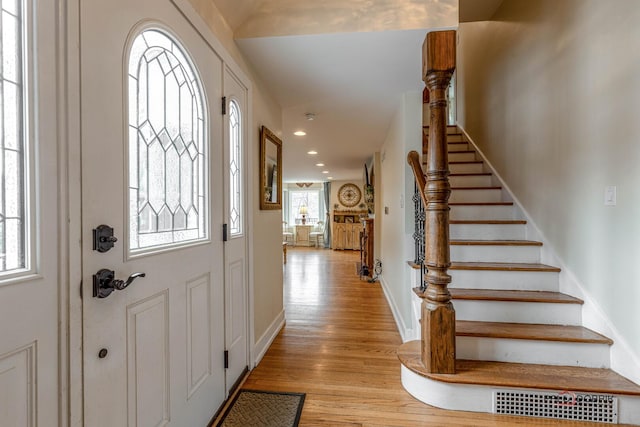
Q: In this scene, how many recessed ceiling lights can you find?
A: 5